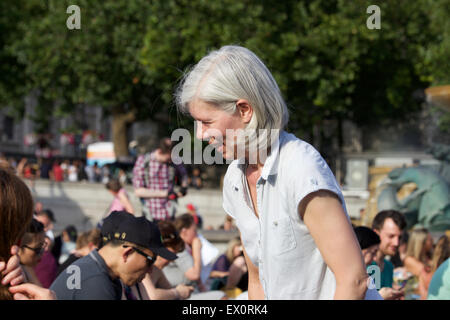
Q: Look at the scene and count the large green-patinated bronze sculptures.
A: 1